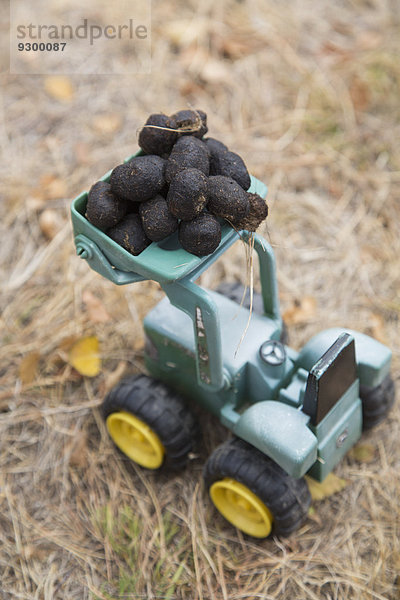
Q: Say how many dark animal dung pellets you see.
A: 13